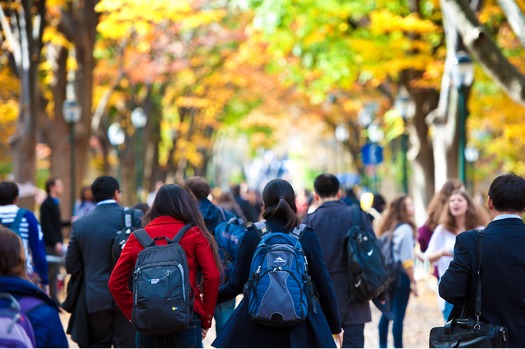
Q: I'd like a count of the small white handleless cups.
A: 0